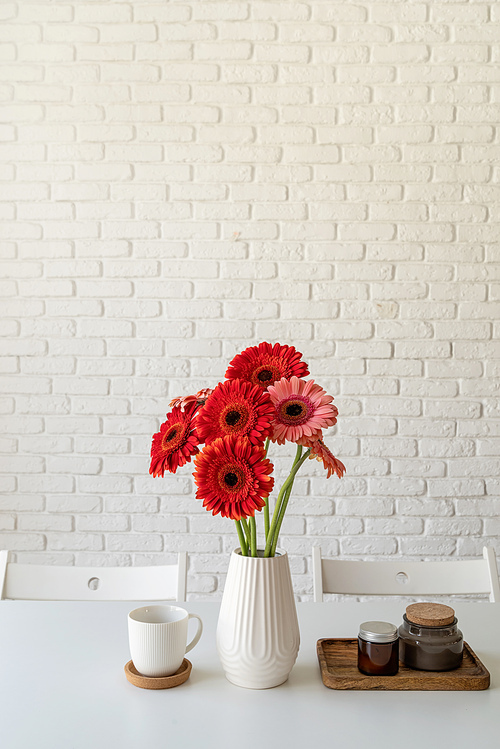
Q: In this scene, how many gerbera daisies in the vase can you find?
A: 7